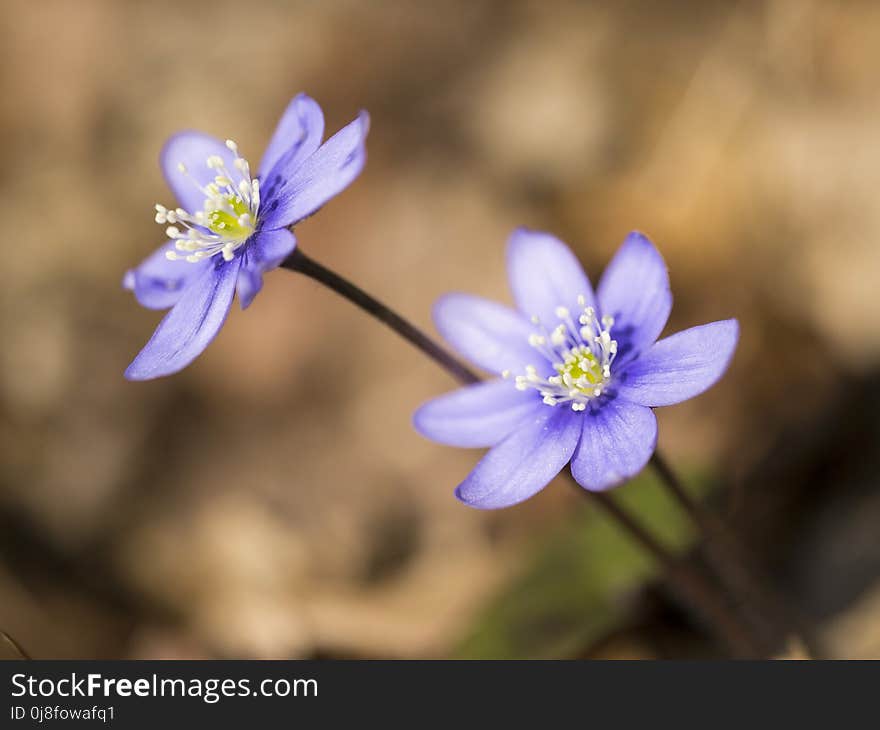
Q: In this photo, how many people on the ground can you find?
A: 0